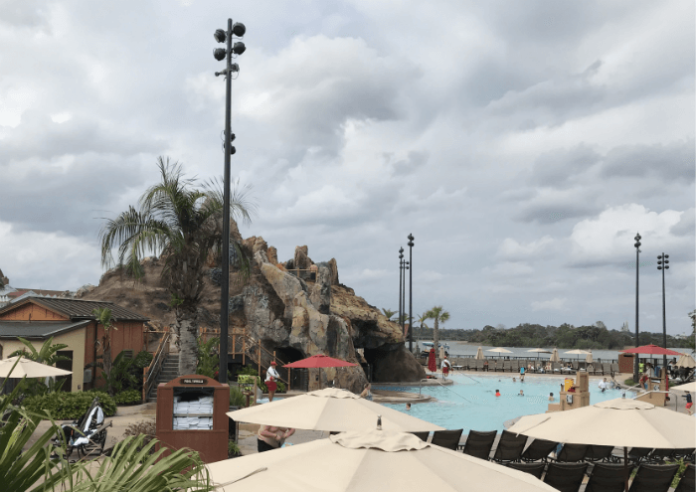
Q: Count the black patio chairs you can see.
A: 15